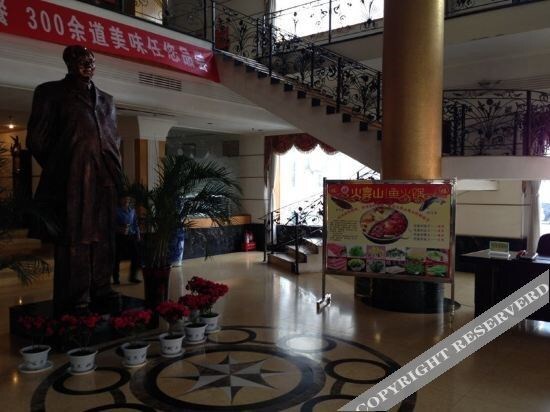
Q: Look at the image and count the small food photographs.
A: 12